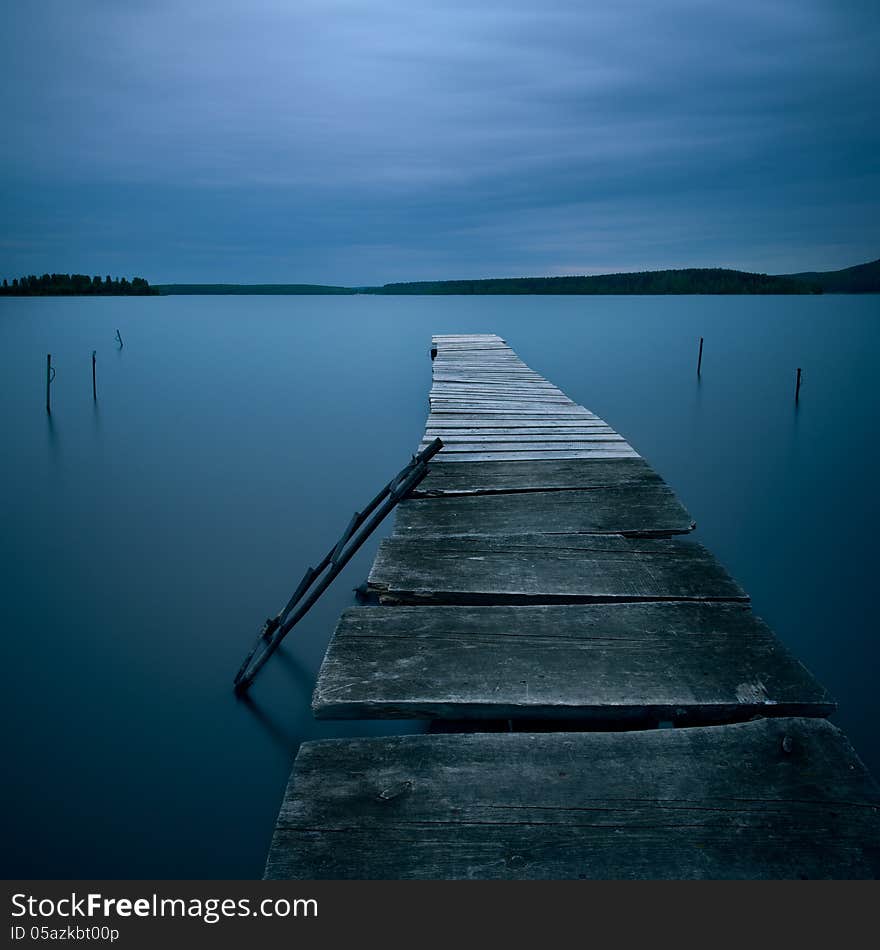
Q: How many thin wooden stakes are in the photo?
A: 5